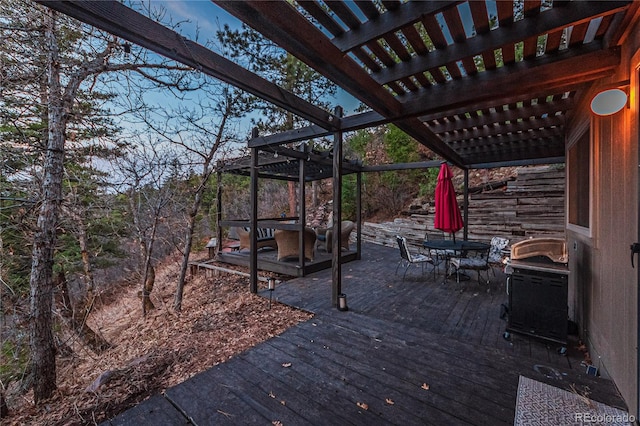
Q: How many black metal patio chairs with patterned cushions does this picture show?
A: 4